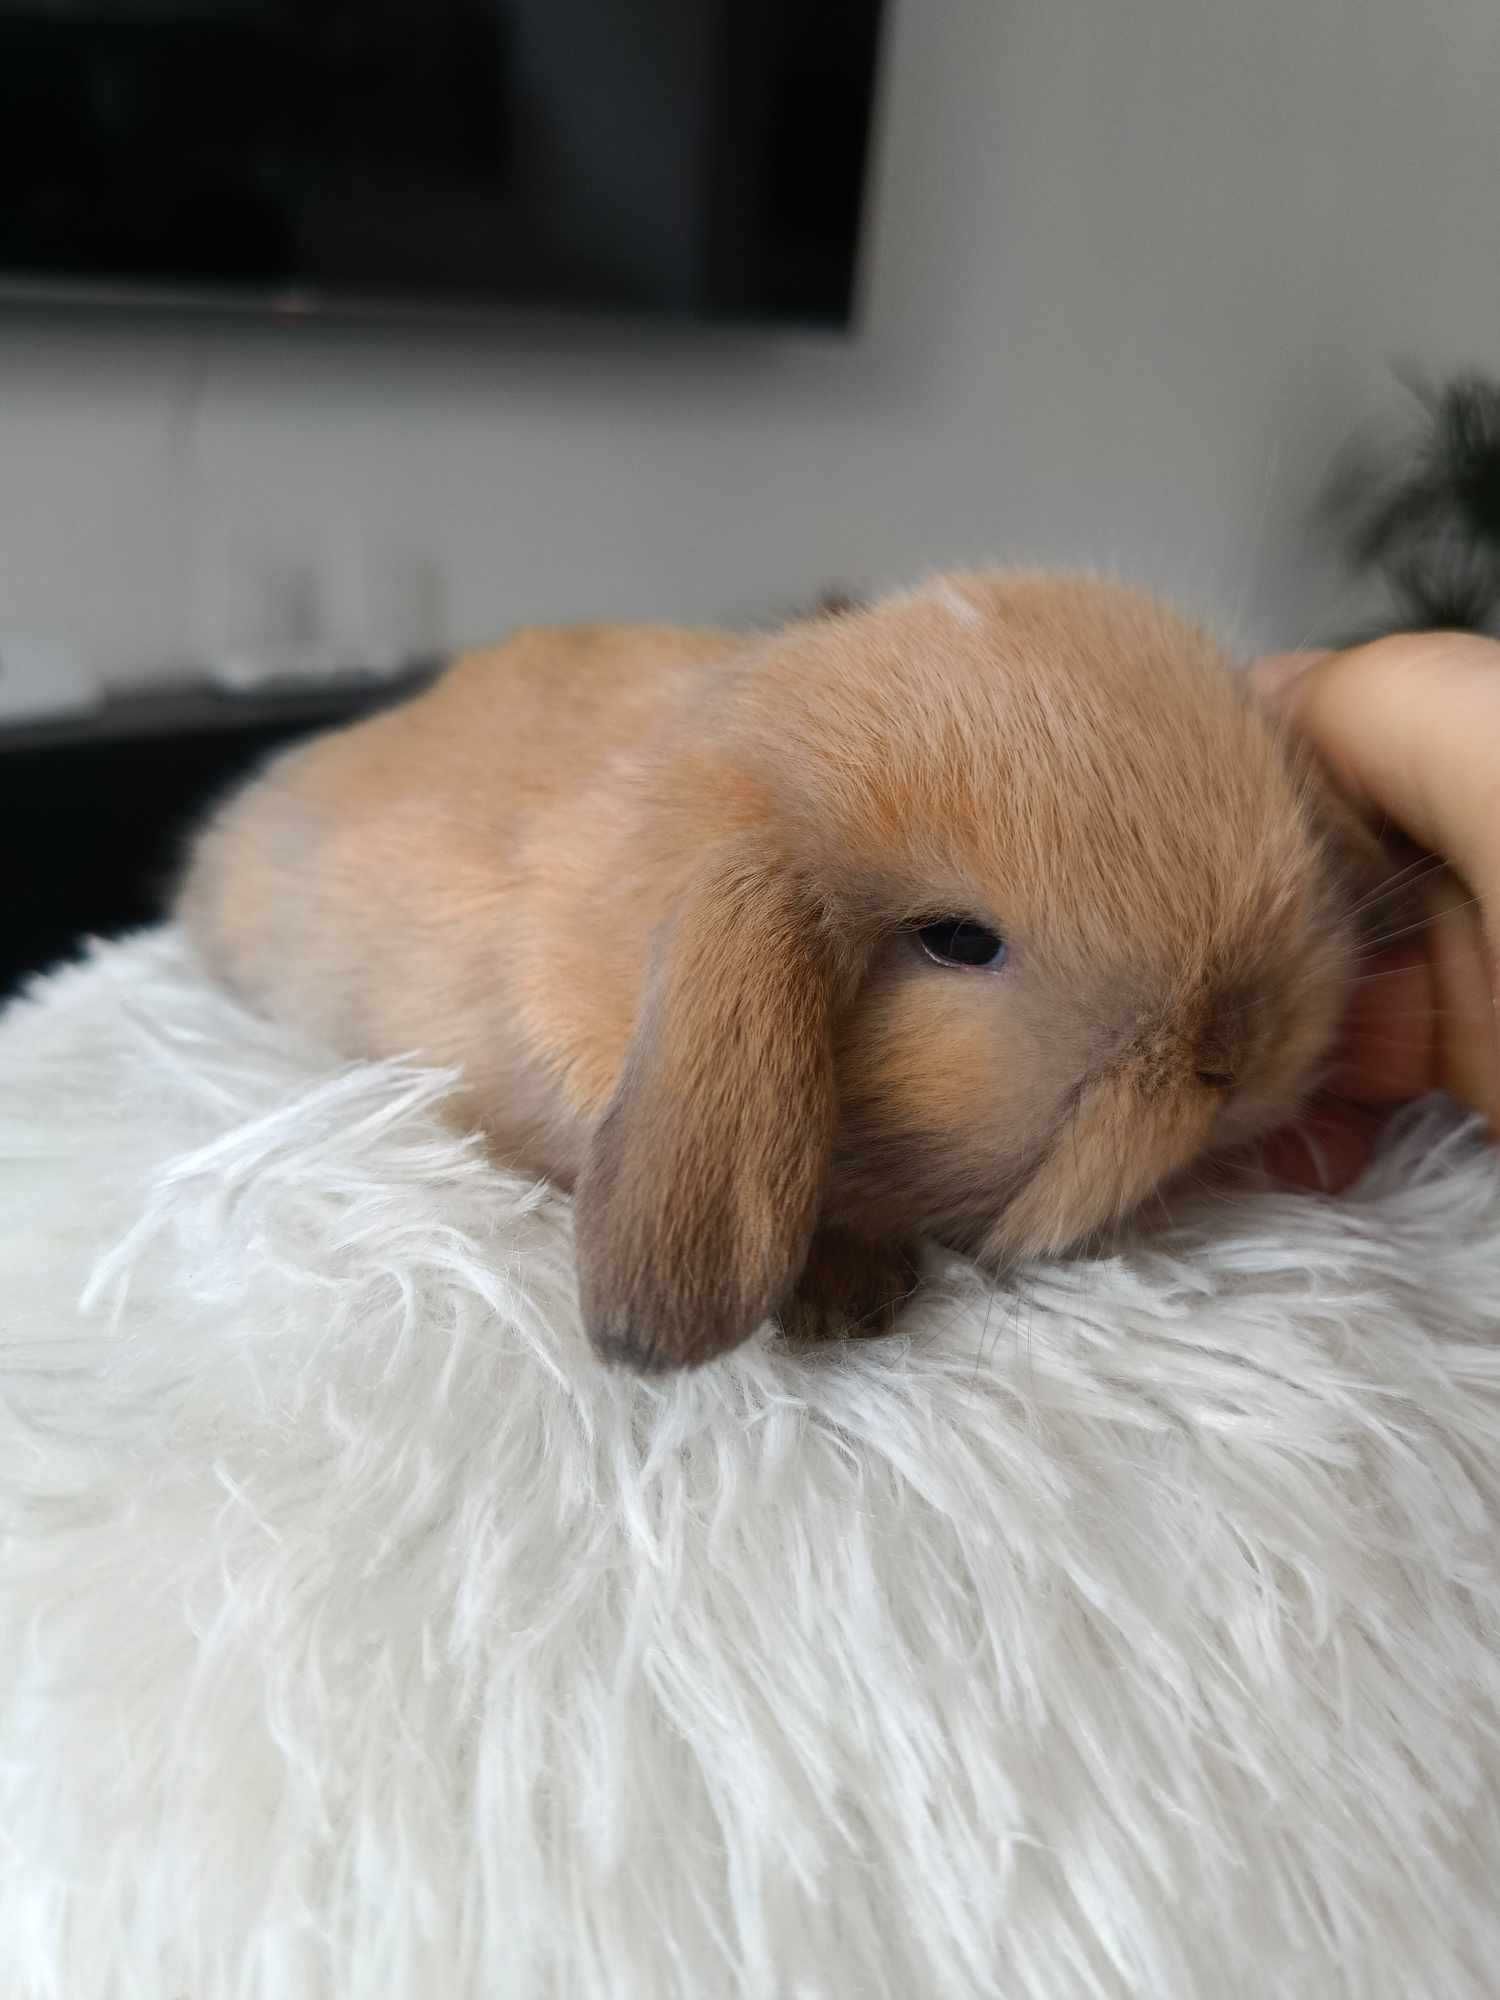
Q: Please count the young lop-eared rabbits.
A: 1